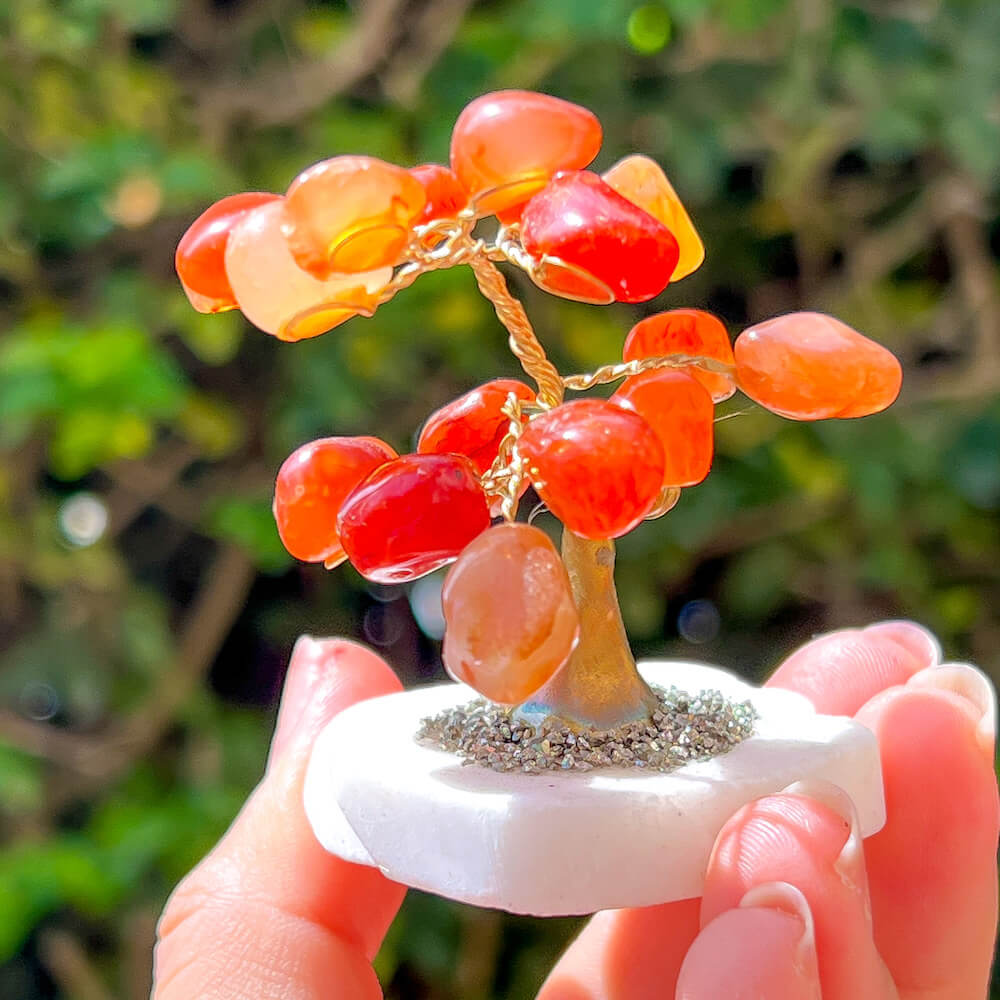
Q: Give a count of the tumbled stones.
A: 15